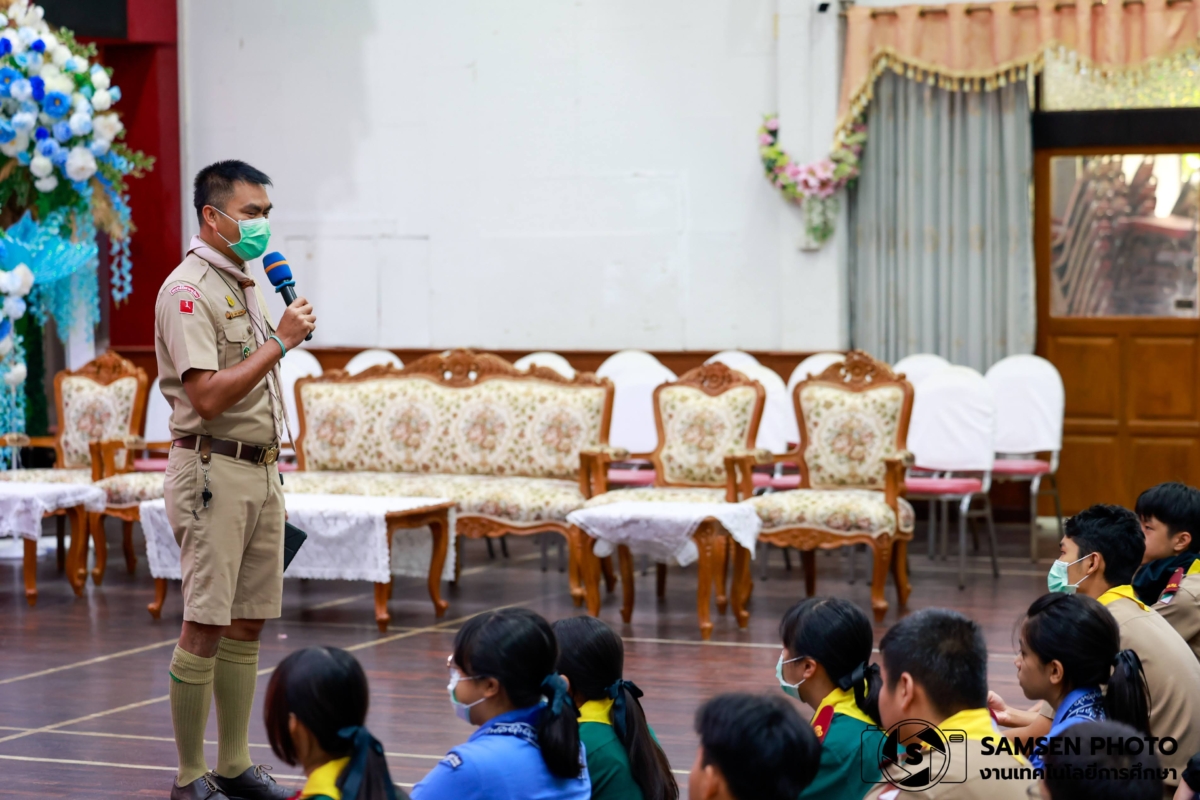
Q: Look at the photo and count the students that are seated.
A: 10